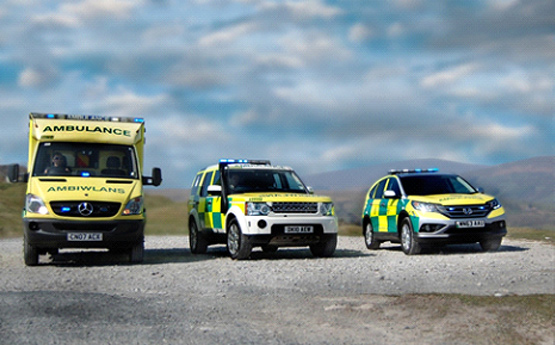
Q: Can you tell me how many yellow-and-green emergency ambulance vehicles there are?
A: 3